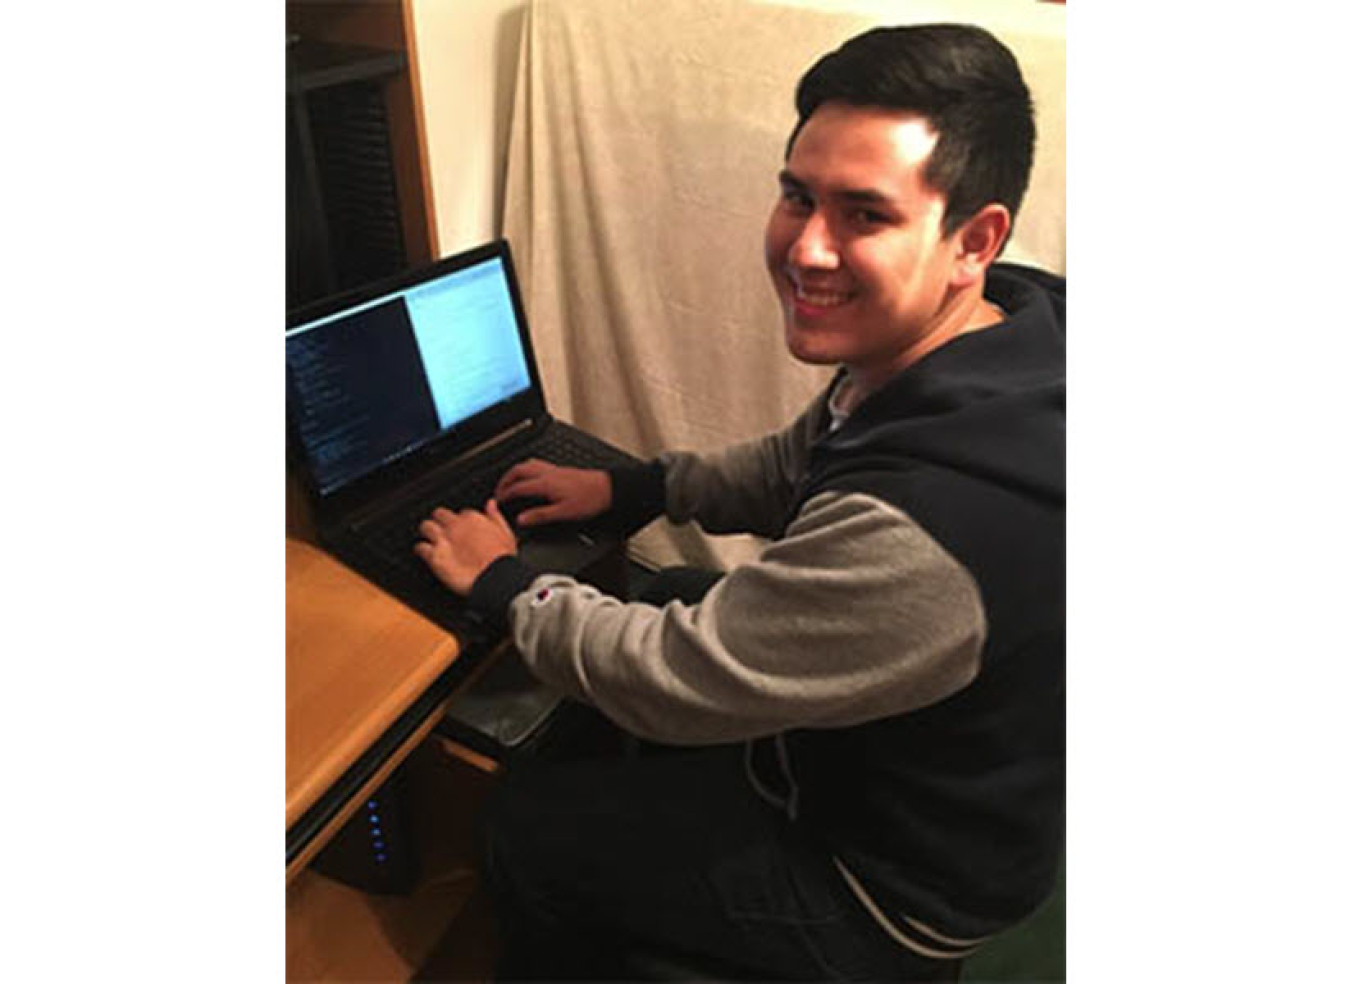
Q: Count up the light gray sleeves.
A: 2